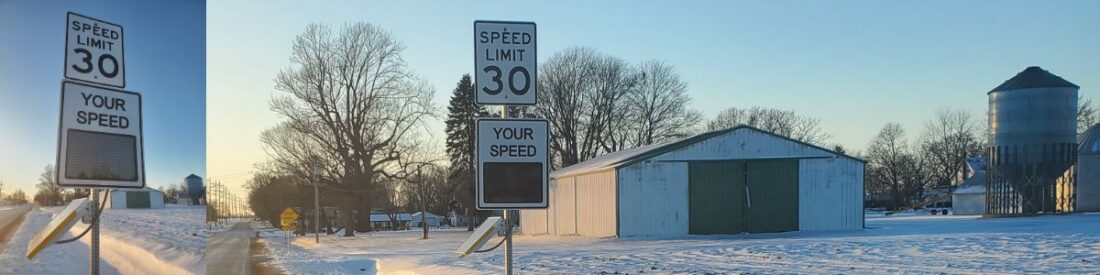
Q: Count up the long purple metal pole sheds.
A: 0